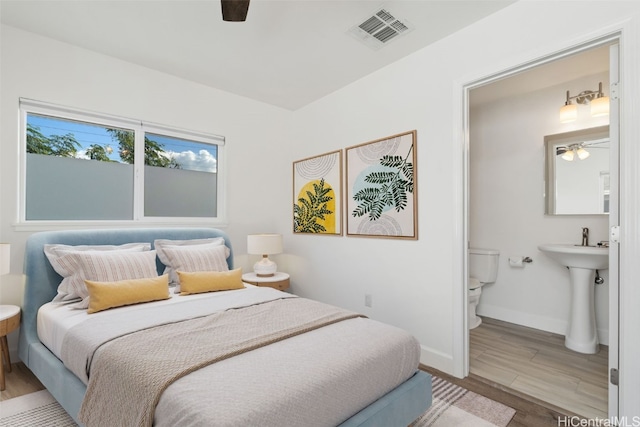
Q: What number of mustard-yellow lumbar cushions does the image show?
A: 2